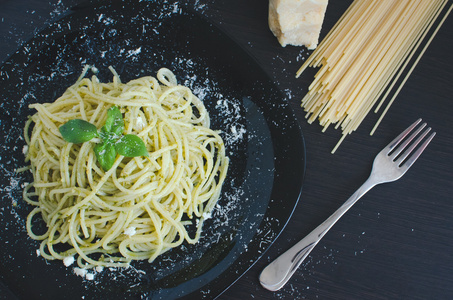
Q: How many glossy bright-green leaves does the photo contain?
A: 4